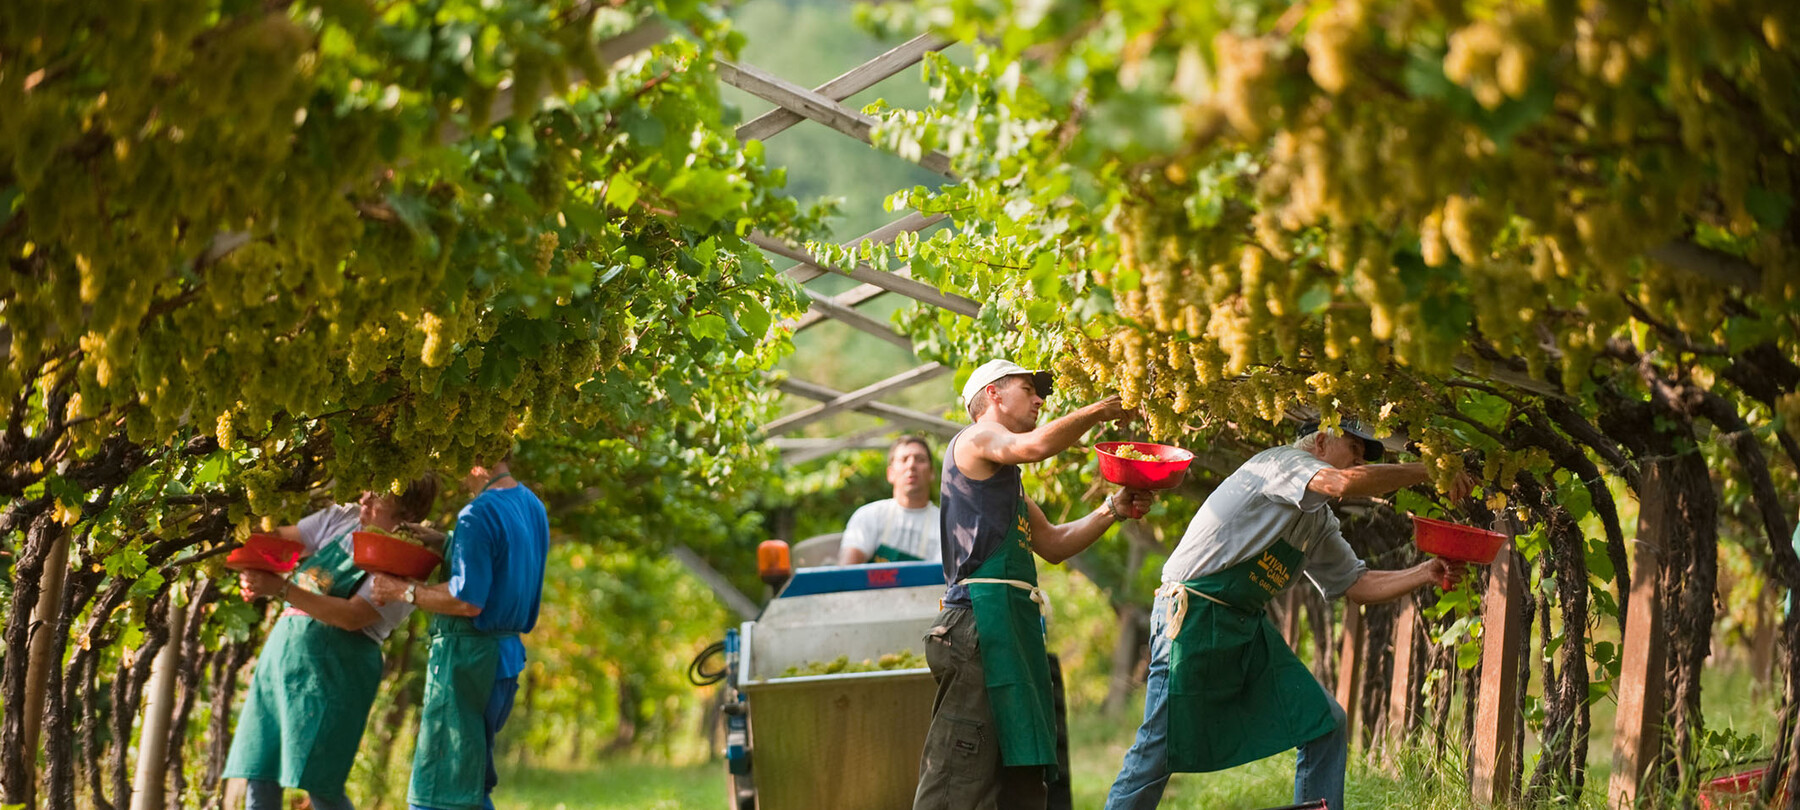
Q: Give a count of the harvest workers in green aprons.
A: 5